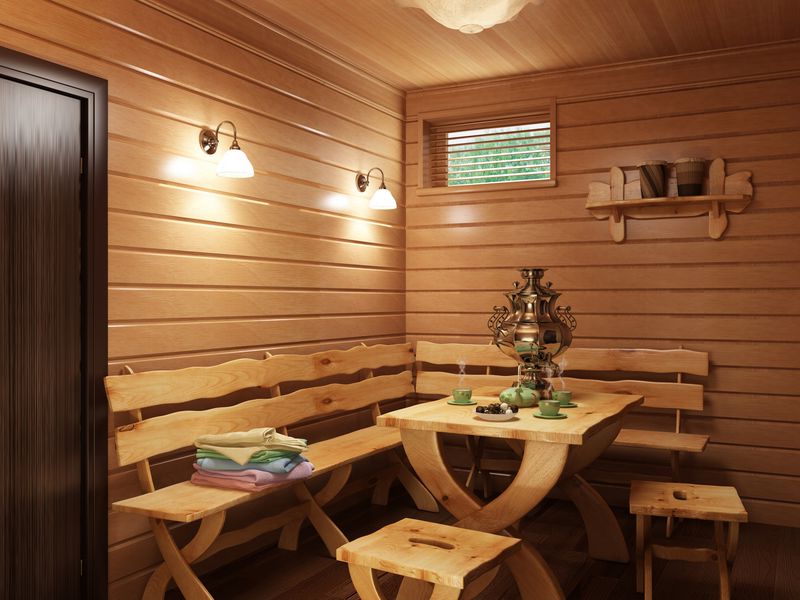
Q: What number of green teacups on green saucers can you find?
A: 3